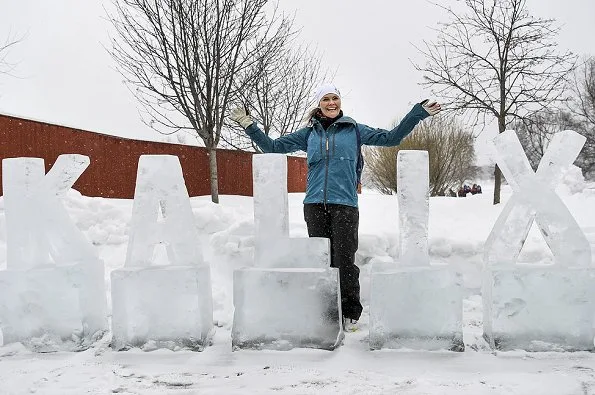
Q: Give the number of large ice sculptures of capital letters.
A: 5